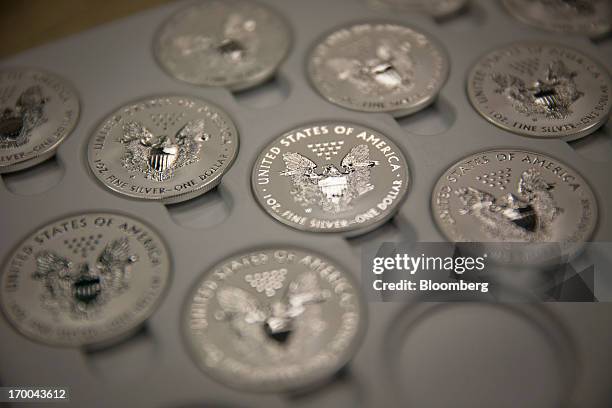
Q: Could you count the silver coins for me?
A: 11